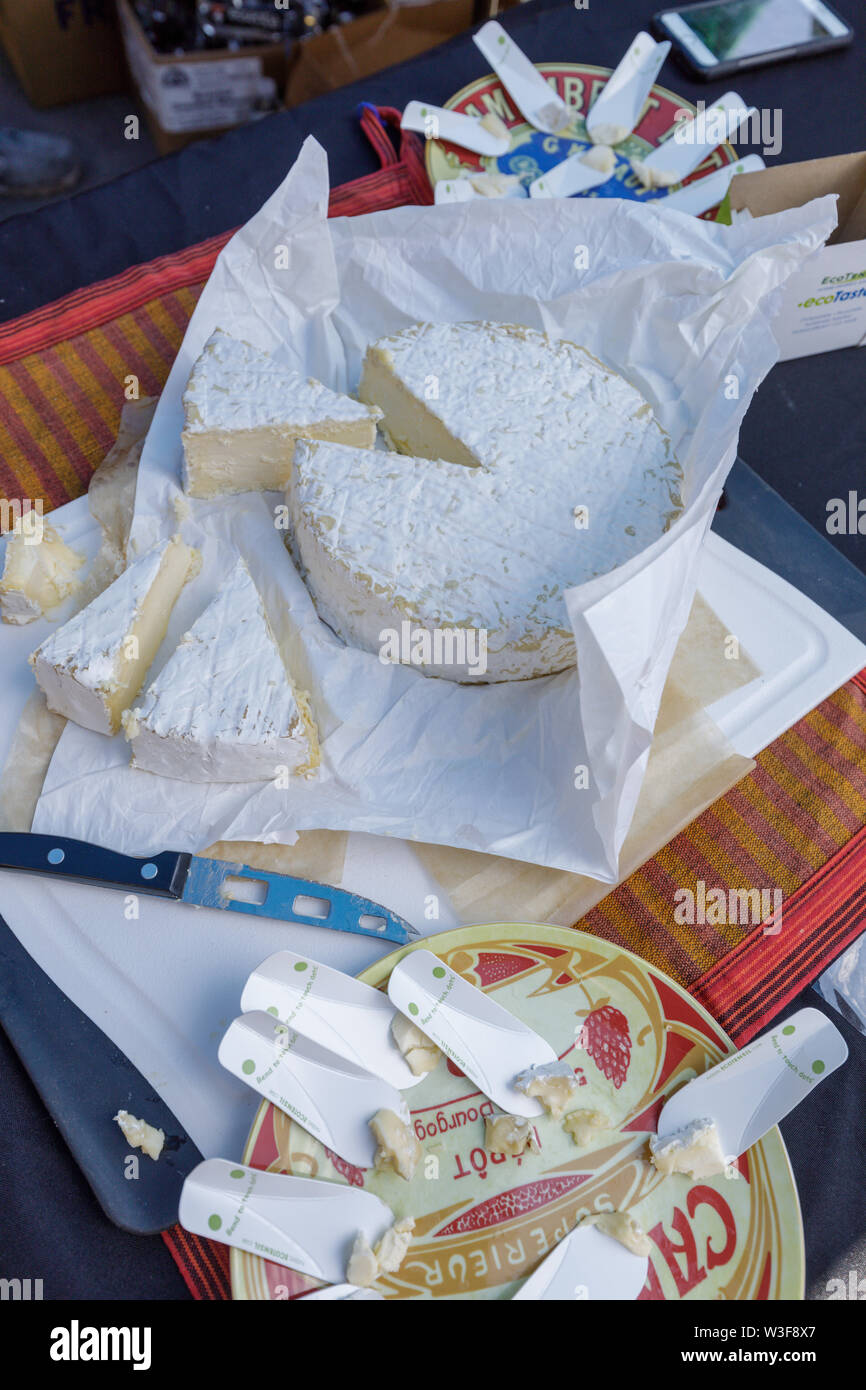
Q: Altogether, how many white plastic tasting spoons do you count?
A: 14